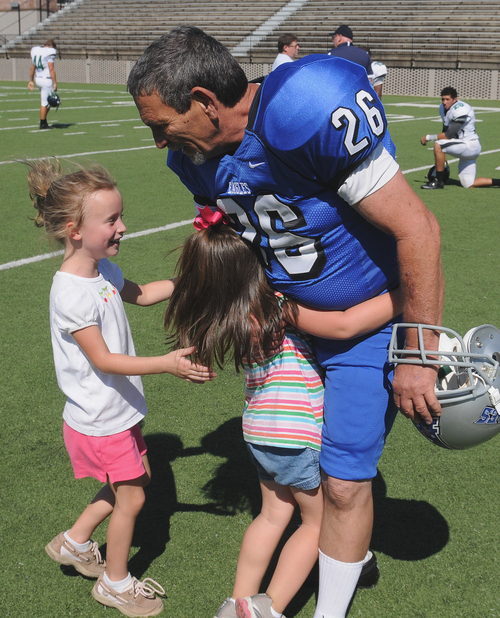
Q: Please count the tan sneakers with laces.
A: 2